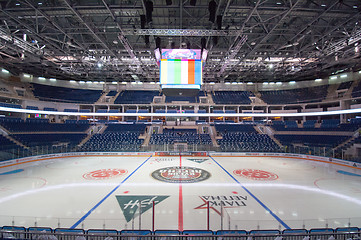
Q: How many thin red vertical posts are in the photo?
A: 2